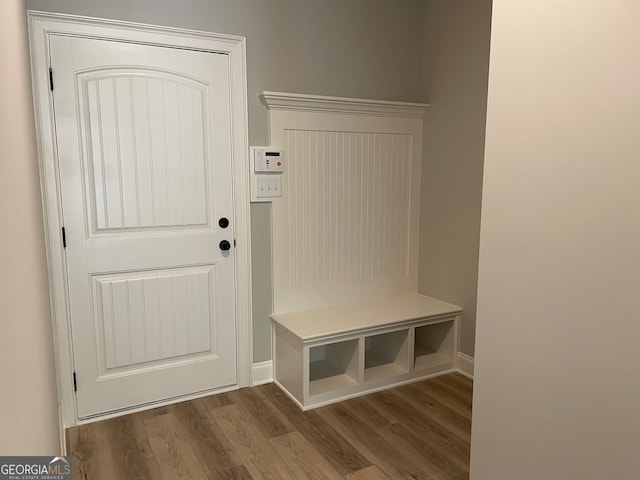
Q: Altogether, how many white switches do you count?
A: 3